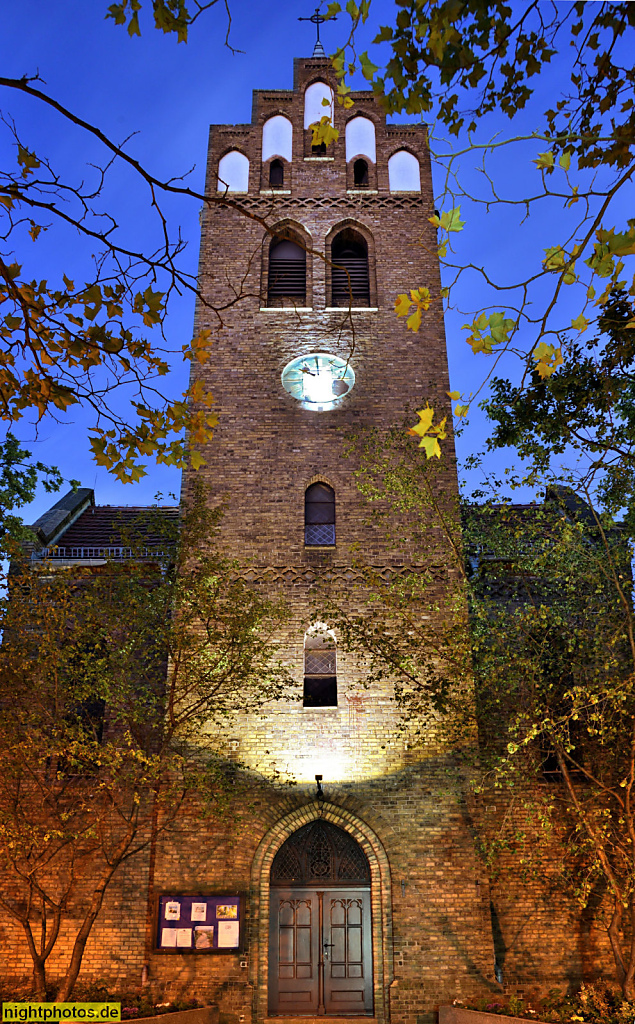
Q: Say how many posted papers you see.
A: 7